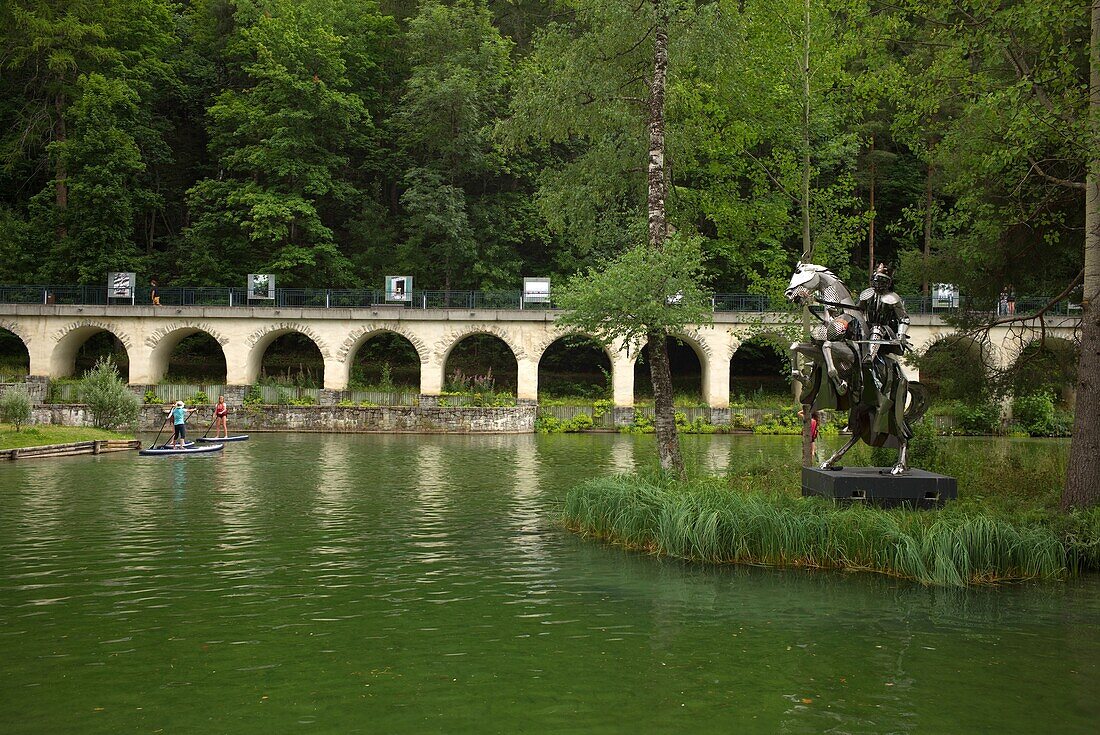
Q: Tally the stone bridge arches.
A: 11